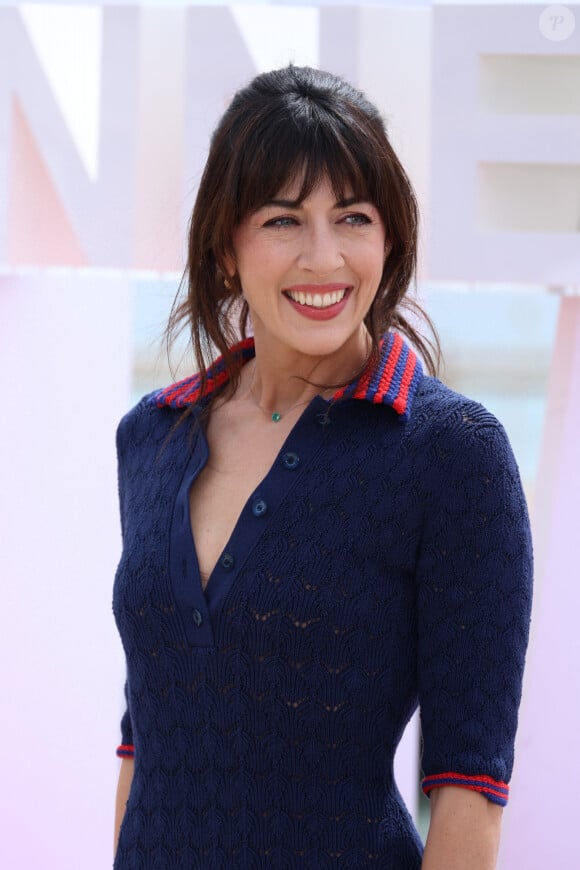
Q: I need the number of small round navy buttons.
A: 5